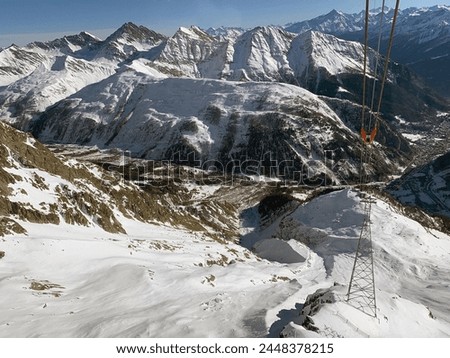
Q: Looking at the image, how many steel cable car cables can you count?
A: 3